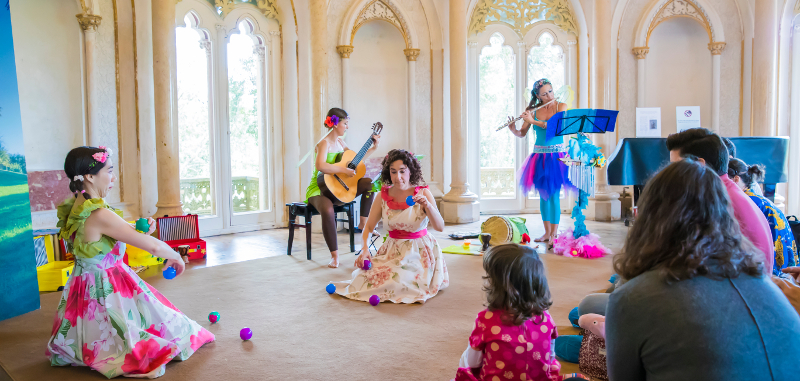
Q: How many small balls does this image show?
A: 8